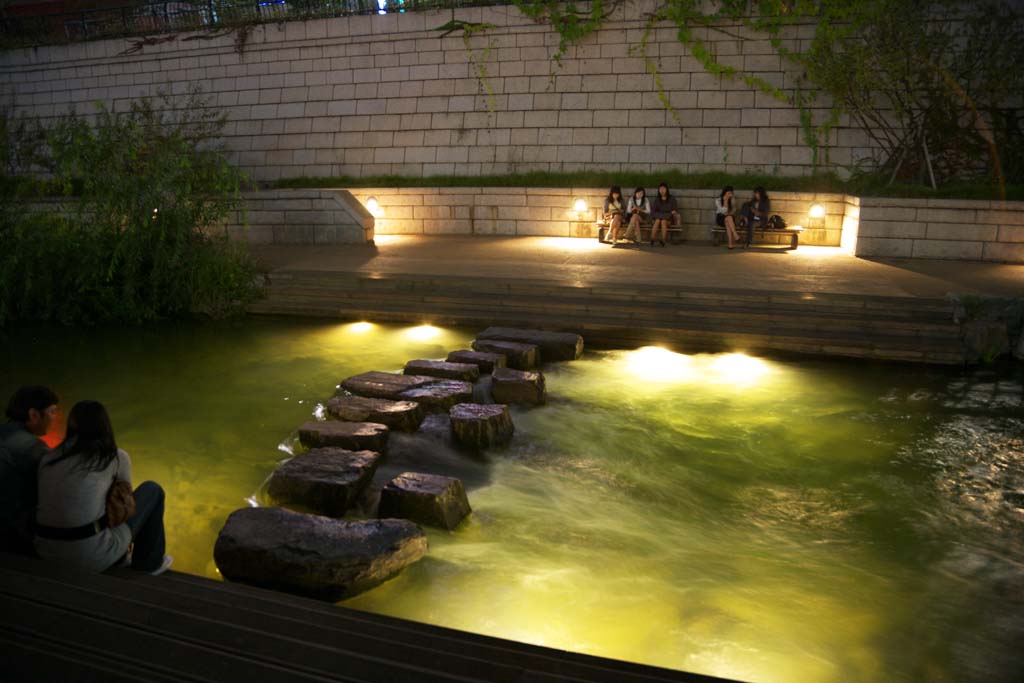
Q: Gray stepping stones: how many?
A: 13